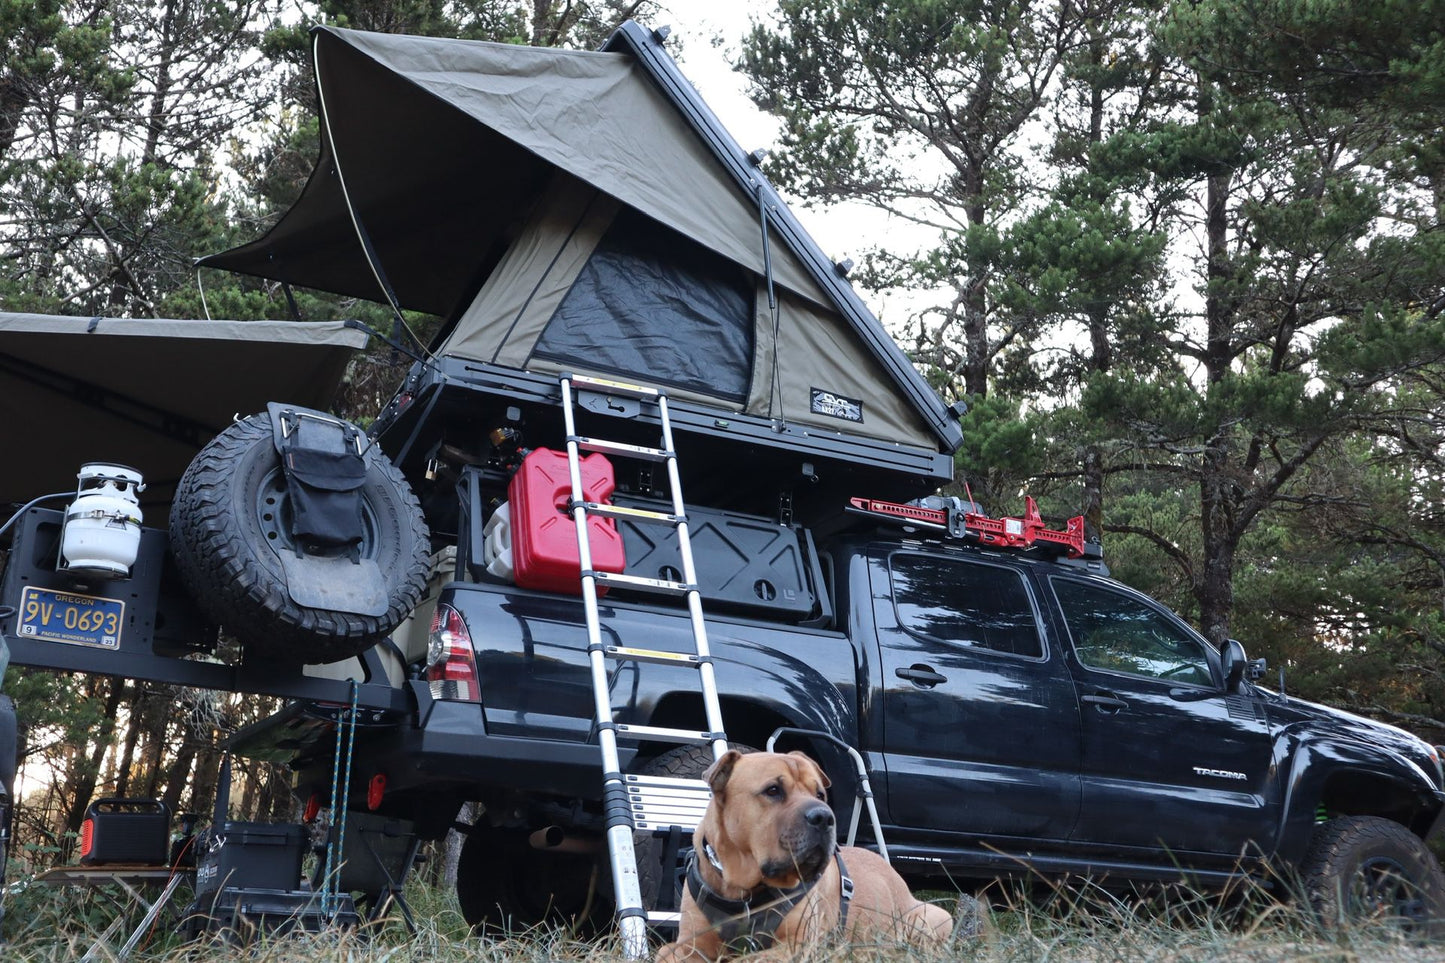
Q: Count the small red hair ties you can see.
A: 0